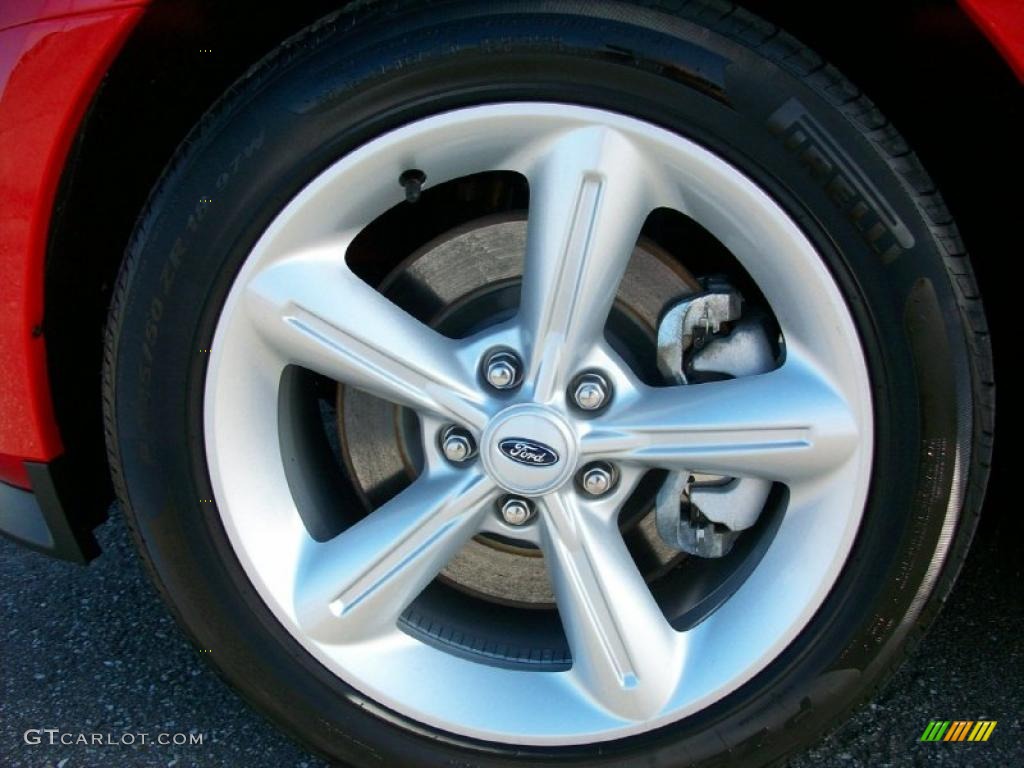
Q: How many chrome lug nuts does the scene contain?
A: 5